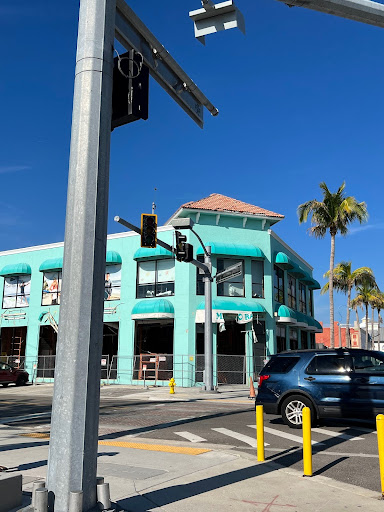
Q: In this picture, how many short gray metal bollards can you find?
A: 5